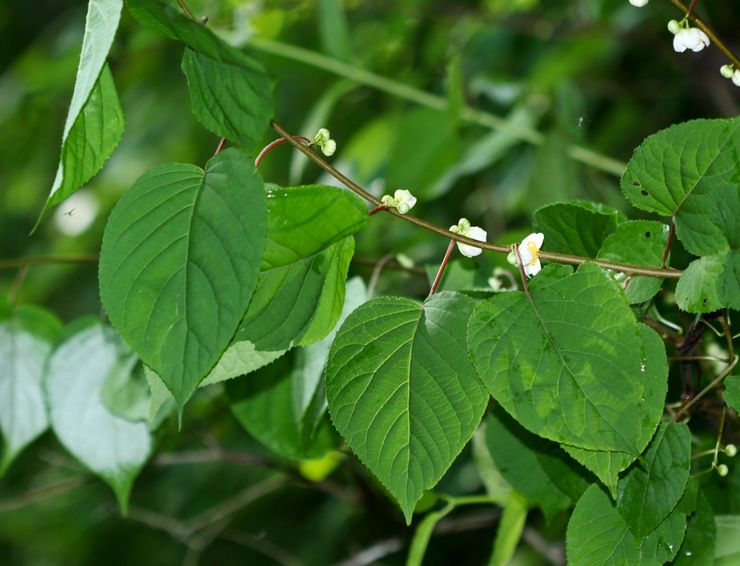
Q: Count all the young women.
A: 0